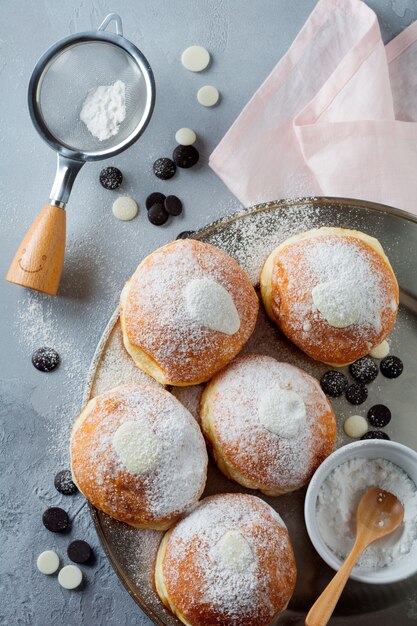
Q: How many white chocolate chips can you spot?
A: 8